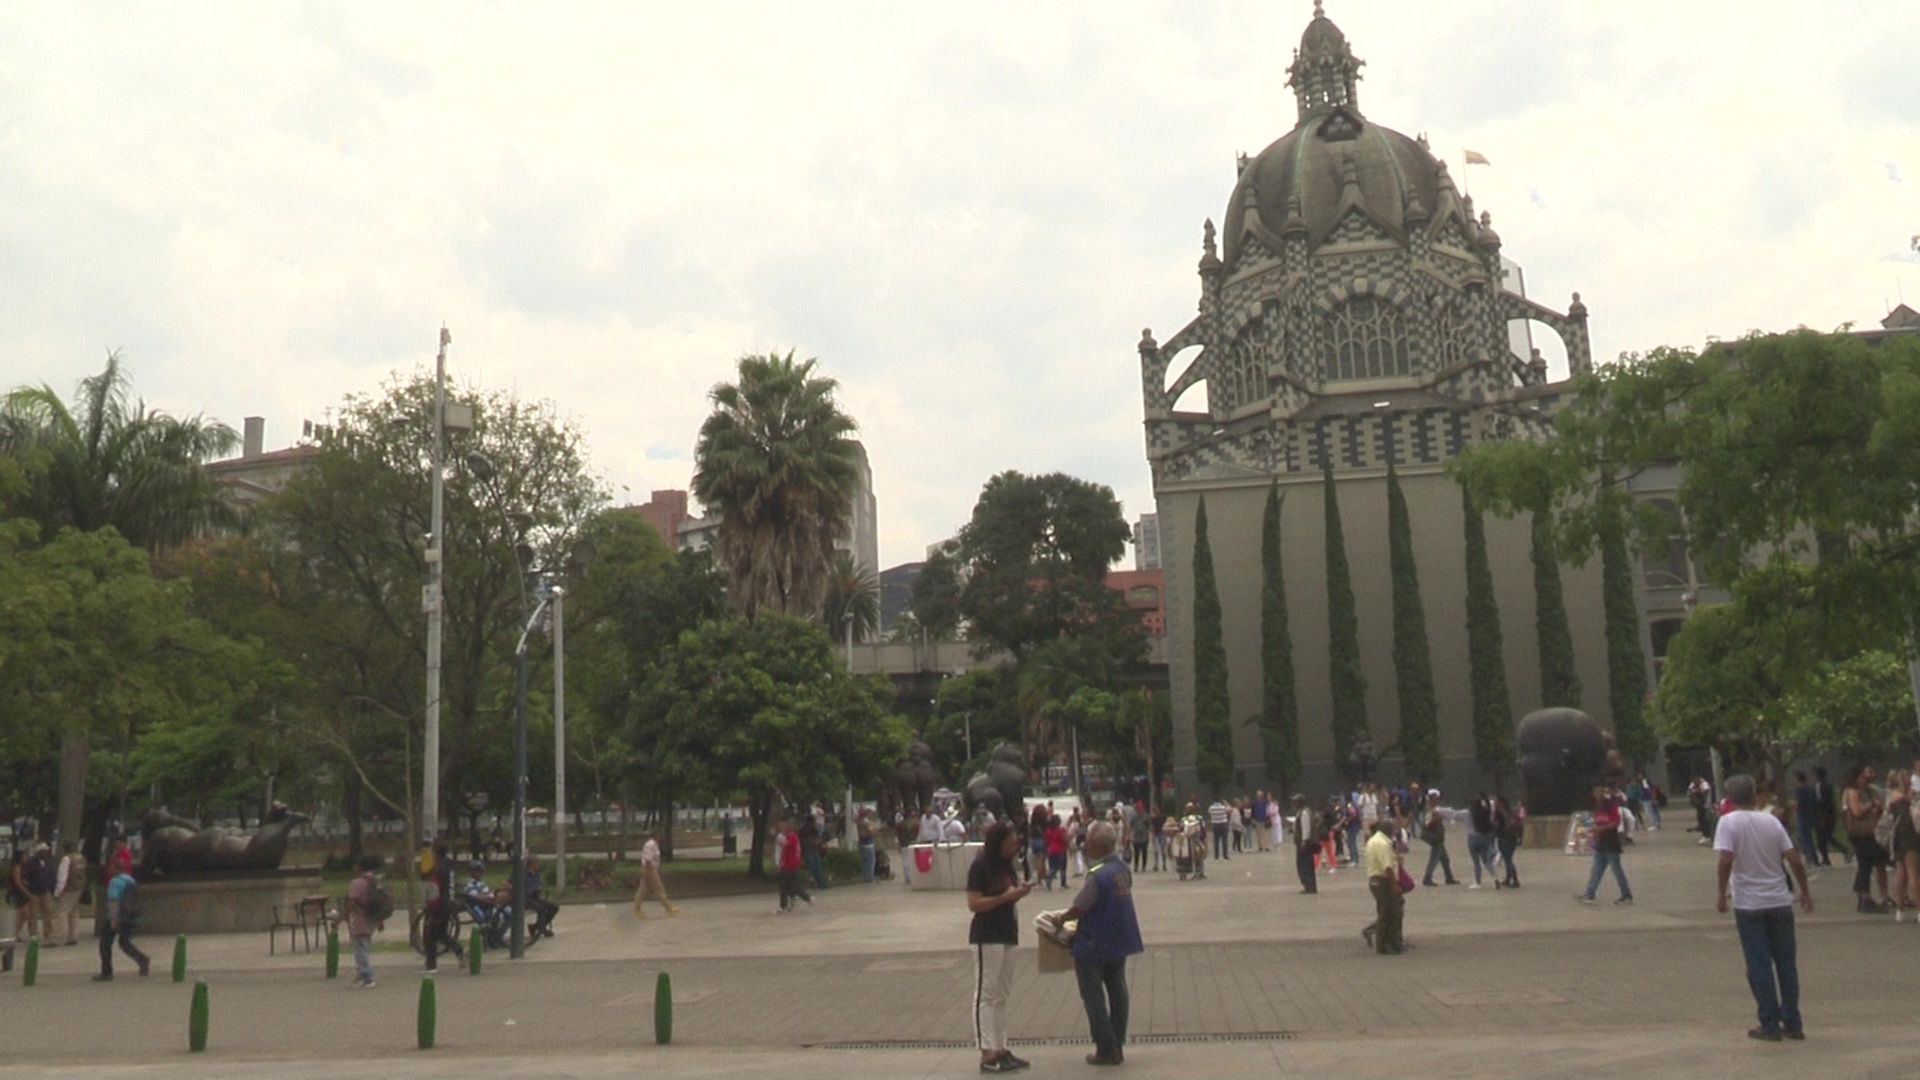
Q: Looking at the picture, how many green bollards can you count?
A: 7